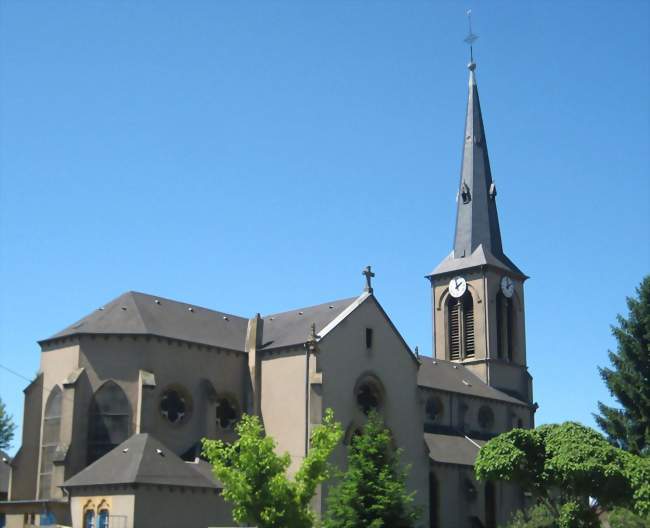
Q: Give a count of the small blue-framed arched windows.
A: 2